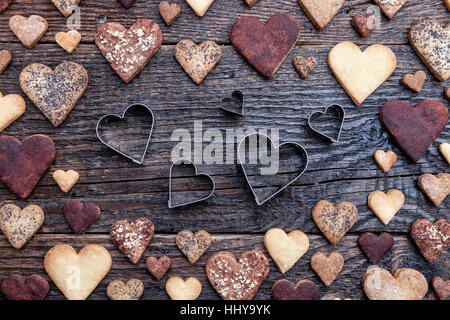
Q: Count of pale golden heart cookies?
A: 11